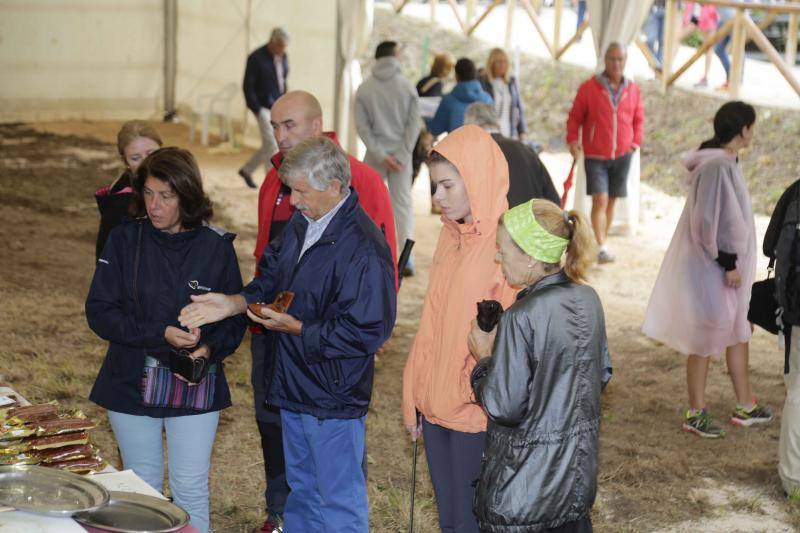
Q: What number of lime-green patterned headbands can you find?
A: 1